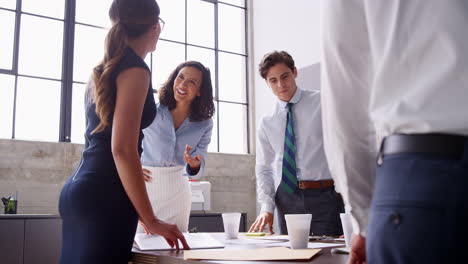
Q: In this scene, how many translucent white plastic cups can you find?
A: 3